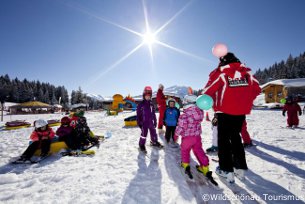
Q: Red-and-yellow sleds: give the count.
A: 2